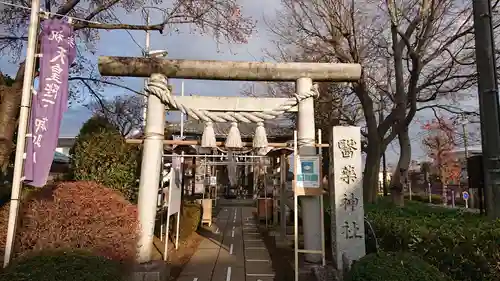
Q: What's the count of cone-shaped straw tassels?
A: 3